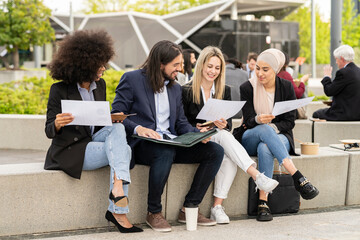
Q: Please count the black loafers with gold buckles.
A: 2